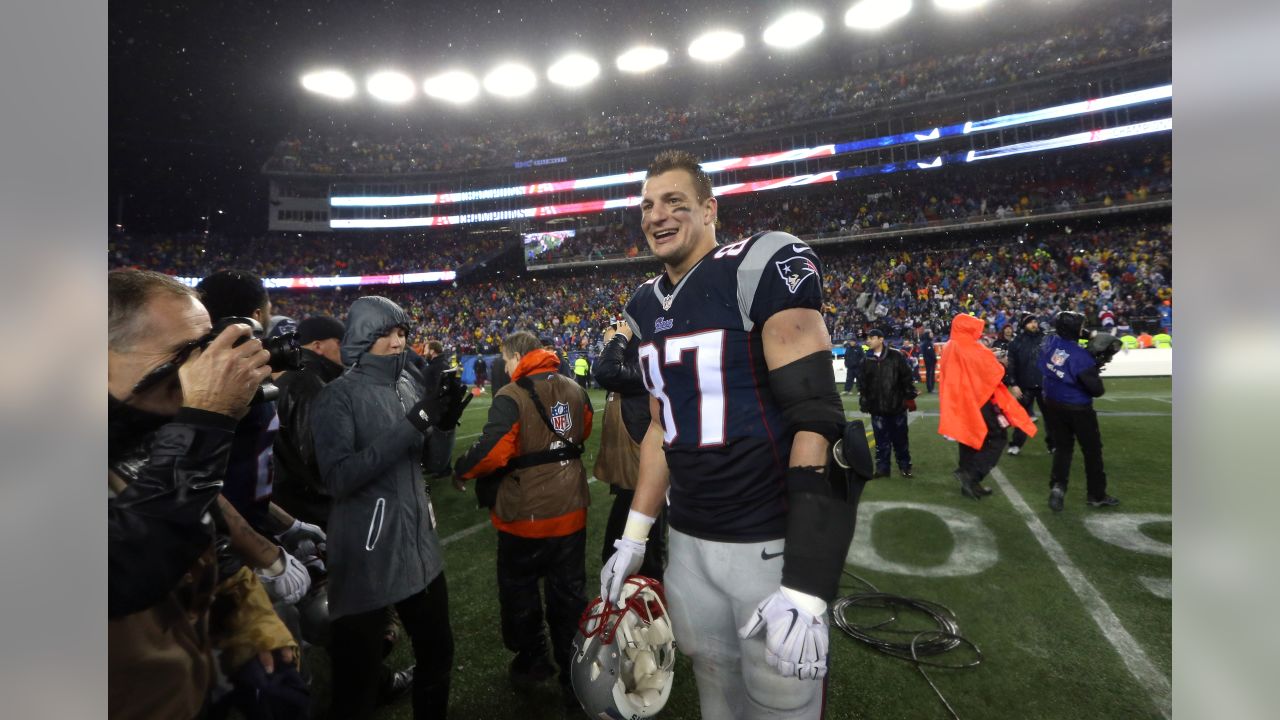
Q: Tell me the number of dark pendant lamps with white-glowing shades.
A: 0